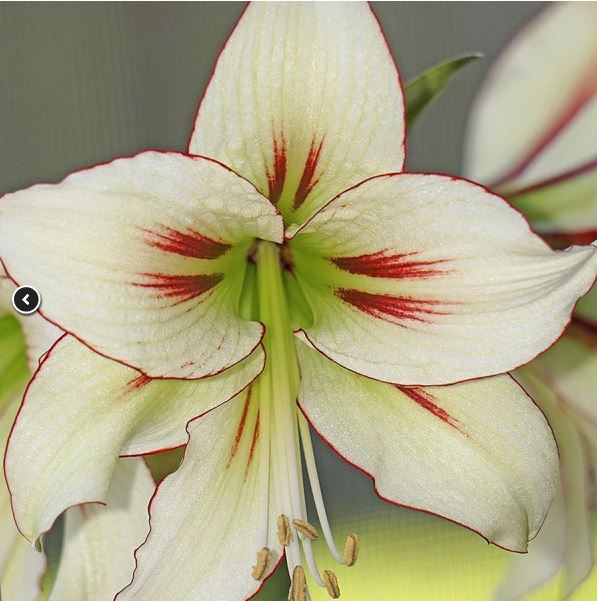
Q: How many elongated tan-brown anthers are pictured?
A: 6